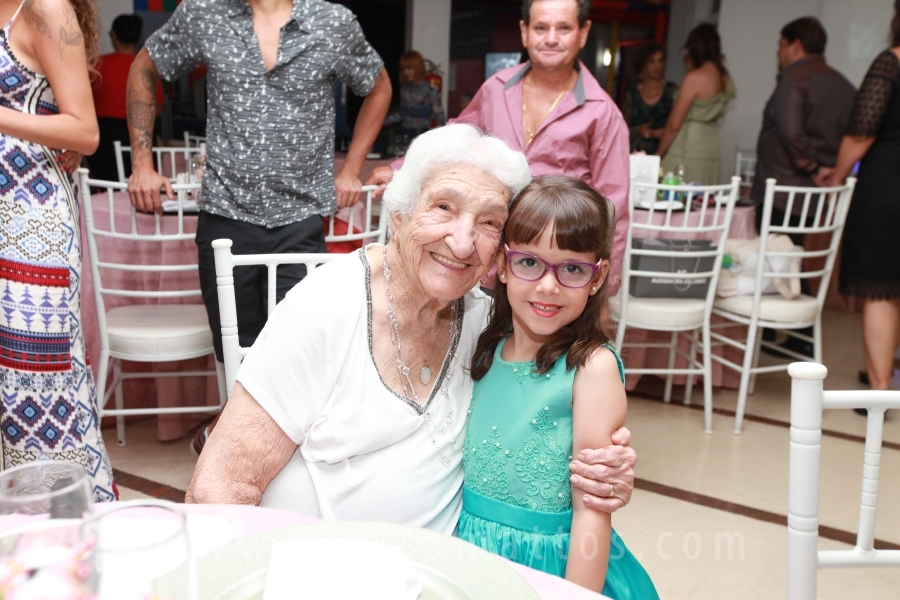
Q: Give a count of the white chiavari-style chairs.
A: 9